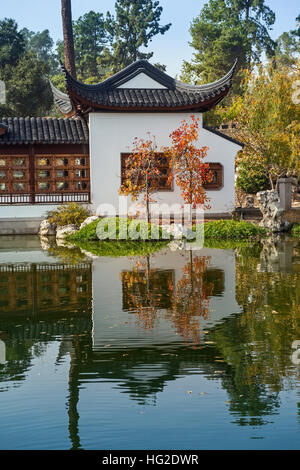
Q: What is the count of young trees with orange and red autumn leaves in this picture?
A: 2